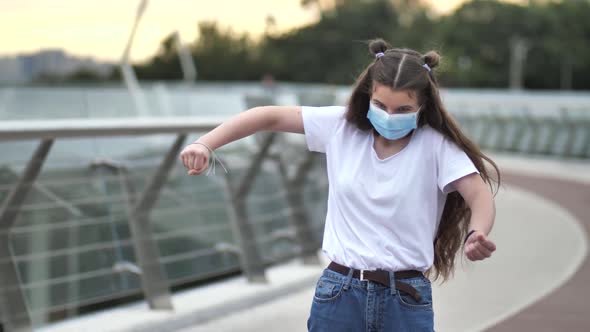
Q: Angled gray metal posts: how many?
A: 4